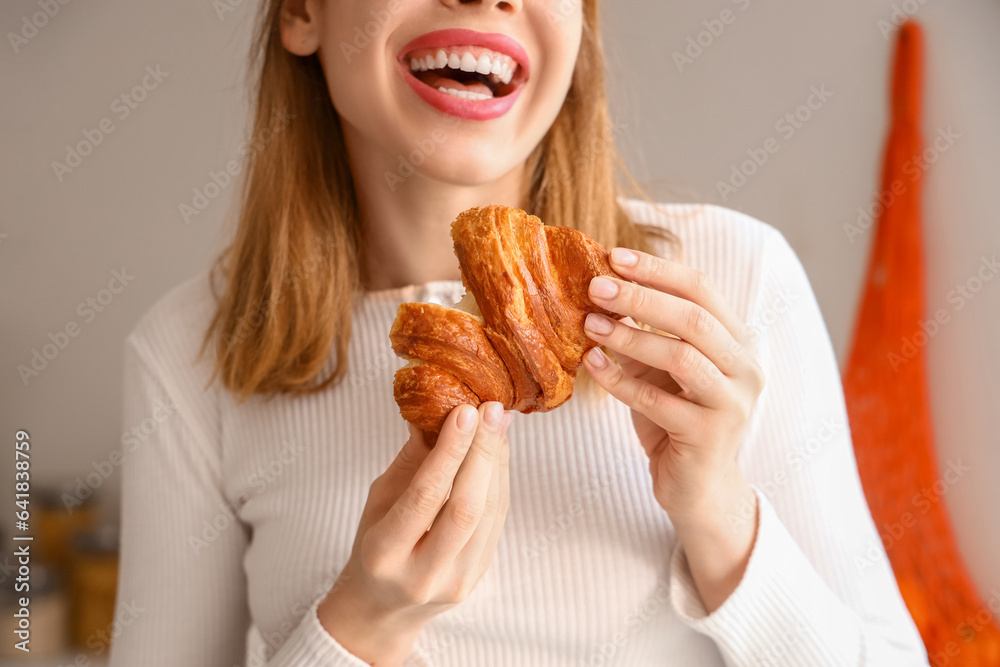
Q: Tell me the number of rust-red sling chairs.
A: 0